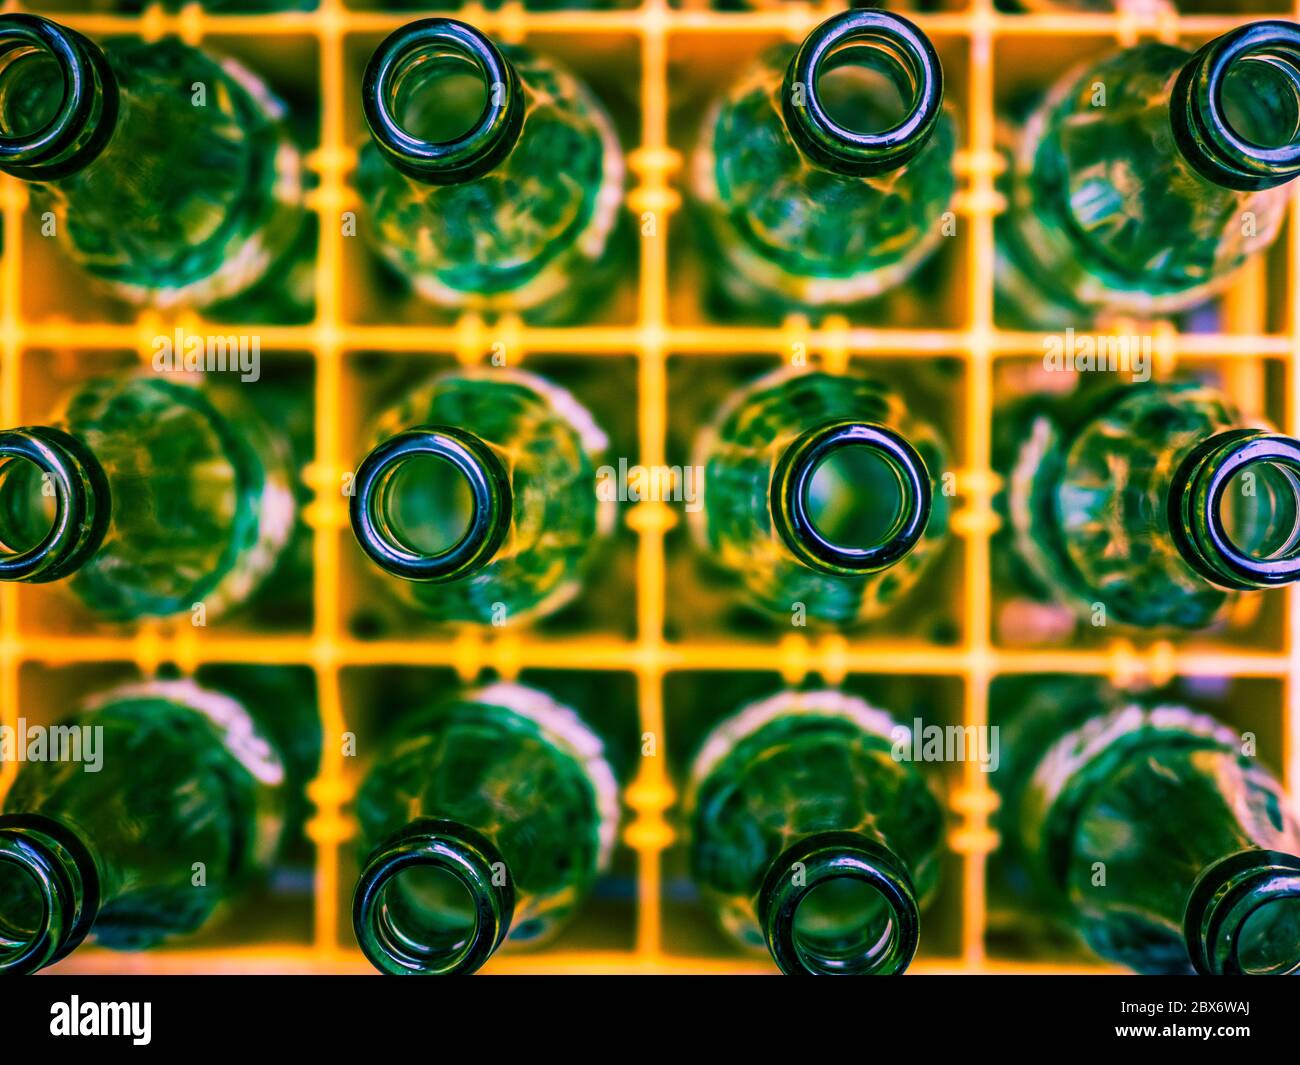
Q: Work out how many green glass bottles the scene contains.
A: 12